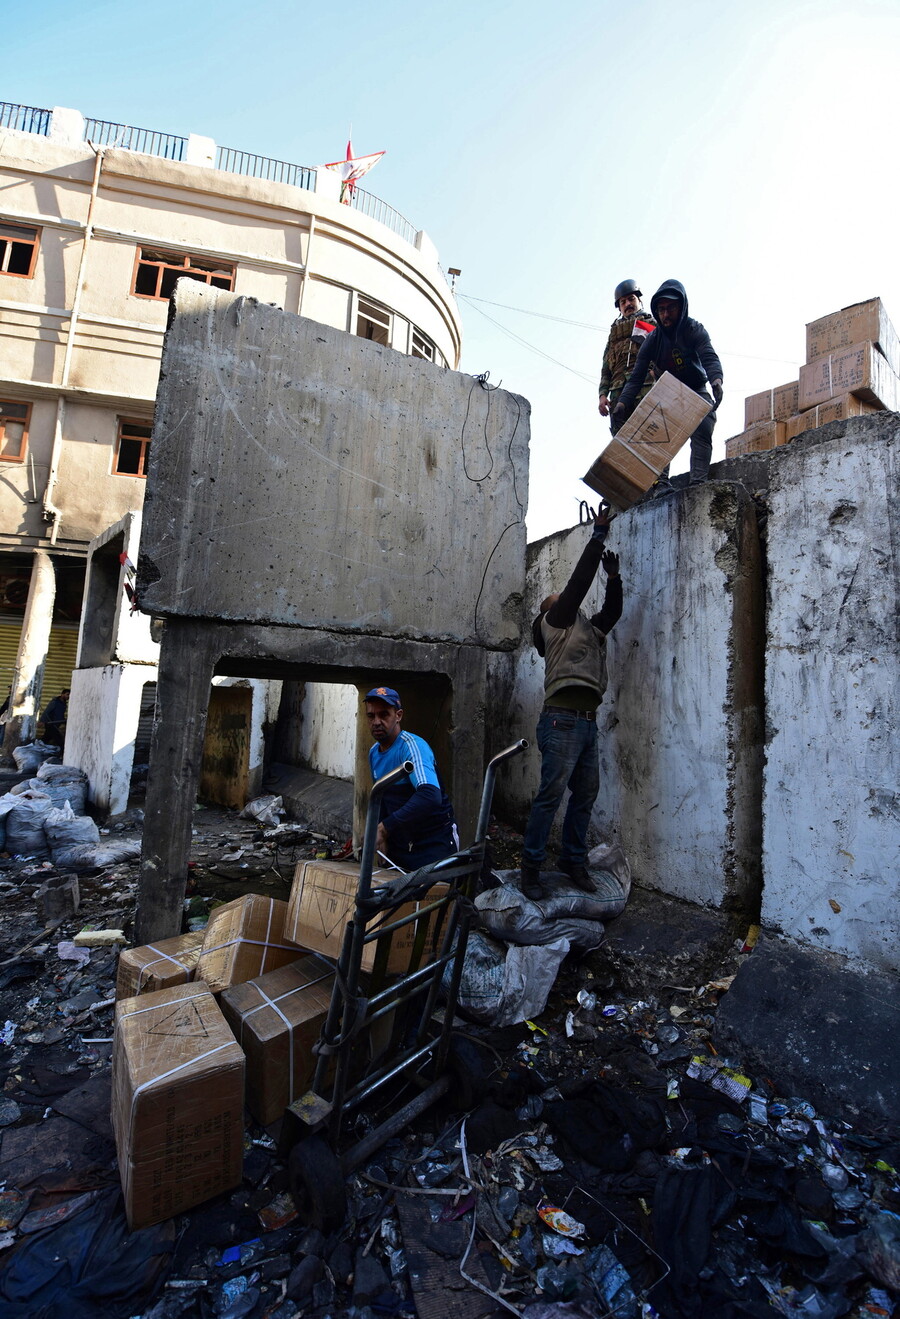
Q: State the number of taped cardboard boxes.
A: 11